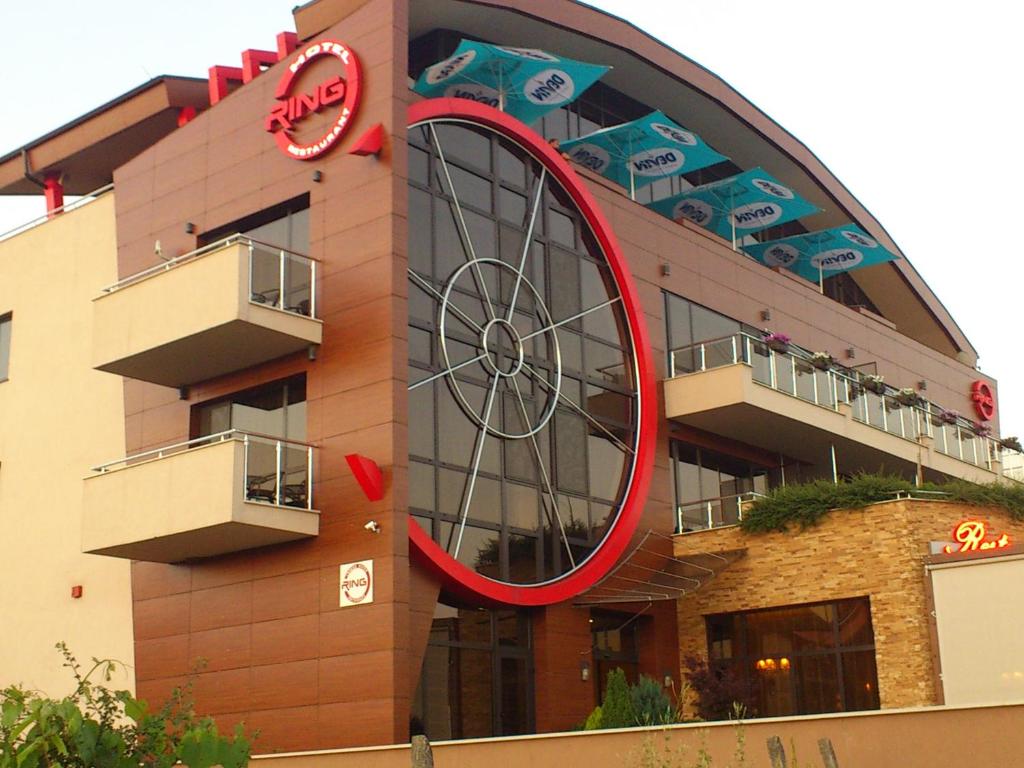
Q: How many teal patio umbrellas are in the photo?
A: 4